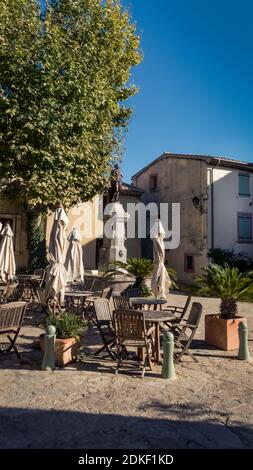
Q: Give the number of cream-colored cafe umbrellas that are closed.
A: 4